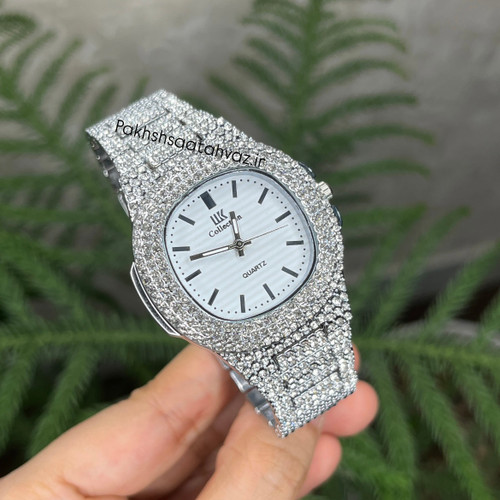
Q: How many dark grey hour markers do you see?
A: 12